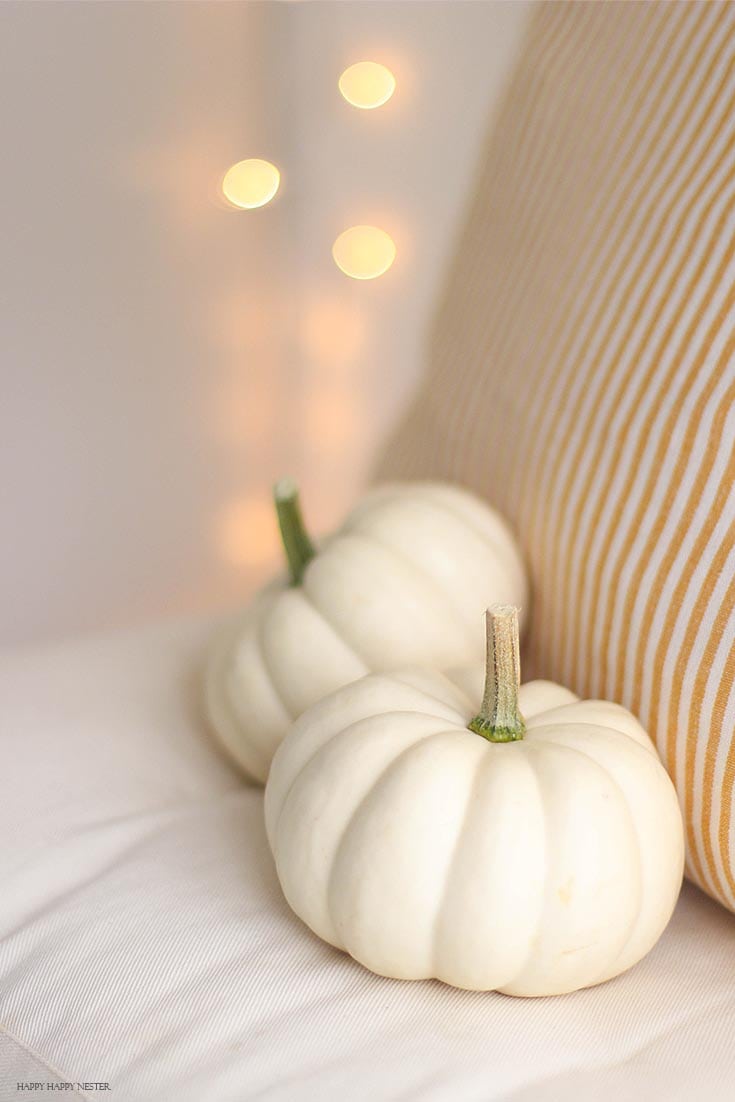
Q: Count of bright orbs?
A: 3